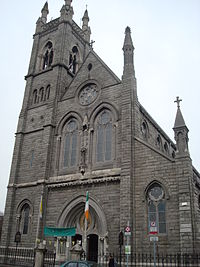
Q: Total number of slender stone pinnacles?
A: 5